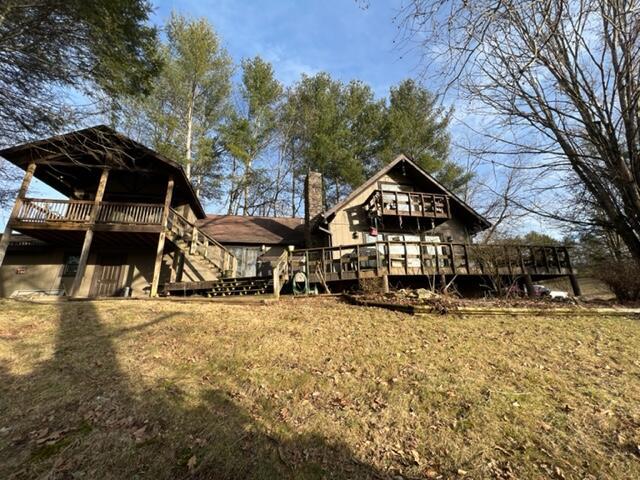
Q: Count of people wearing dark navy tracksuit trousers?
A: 0